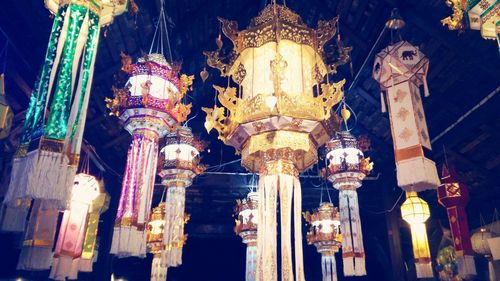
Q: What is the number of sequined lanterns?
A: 2